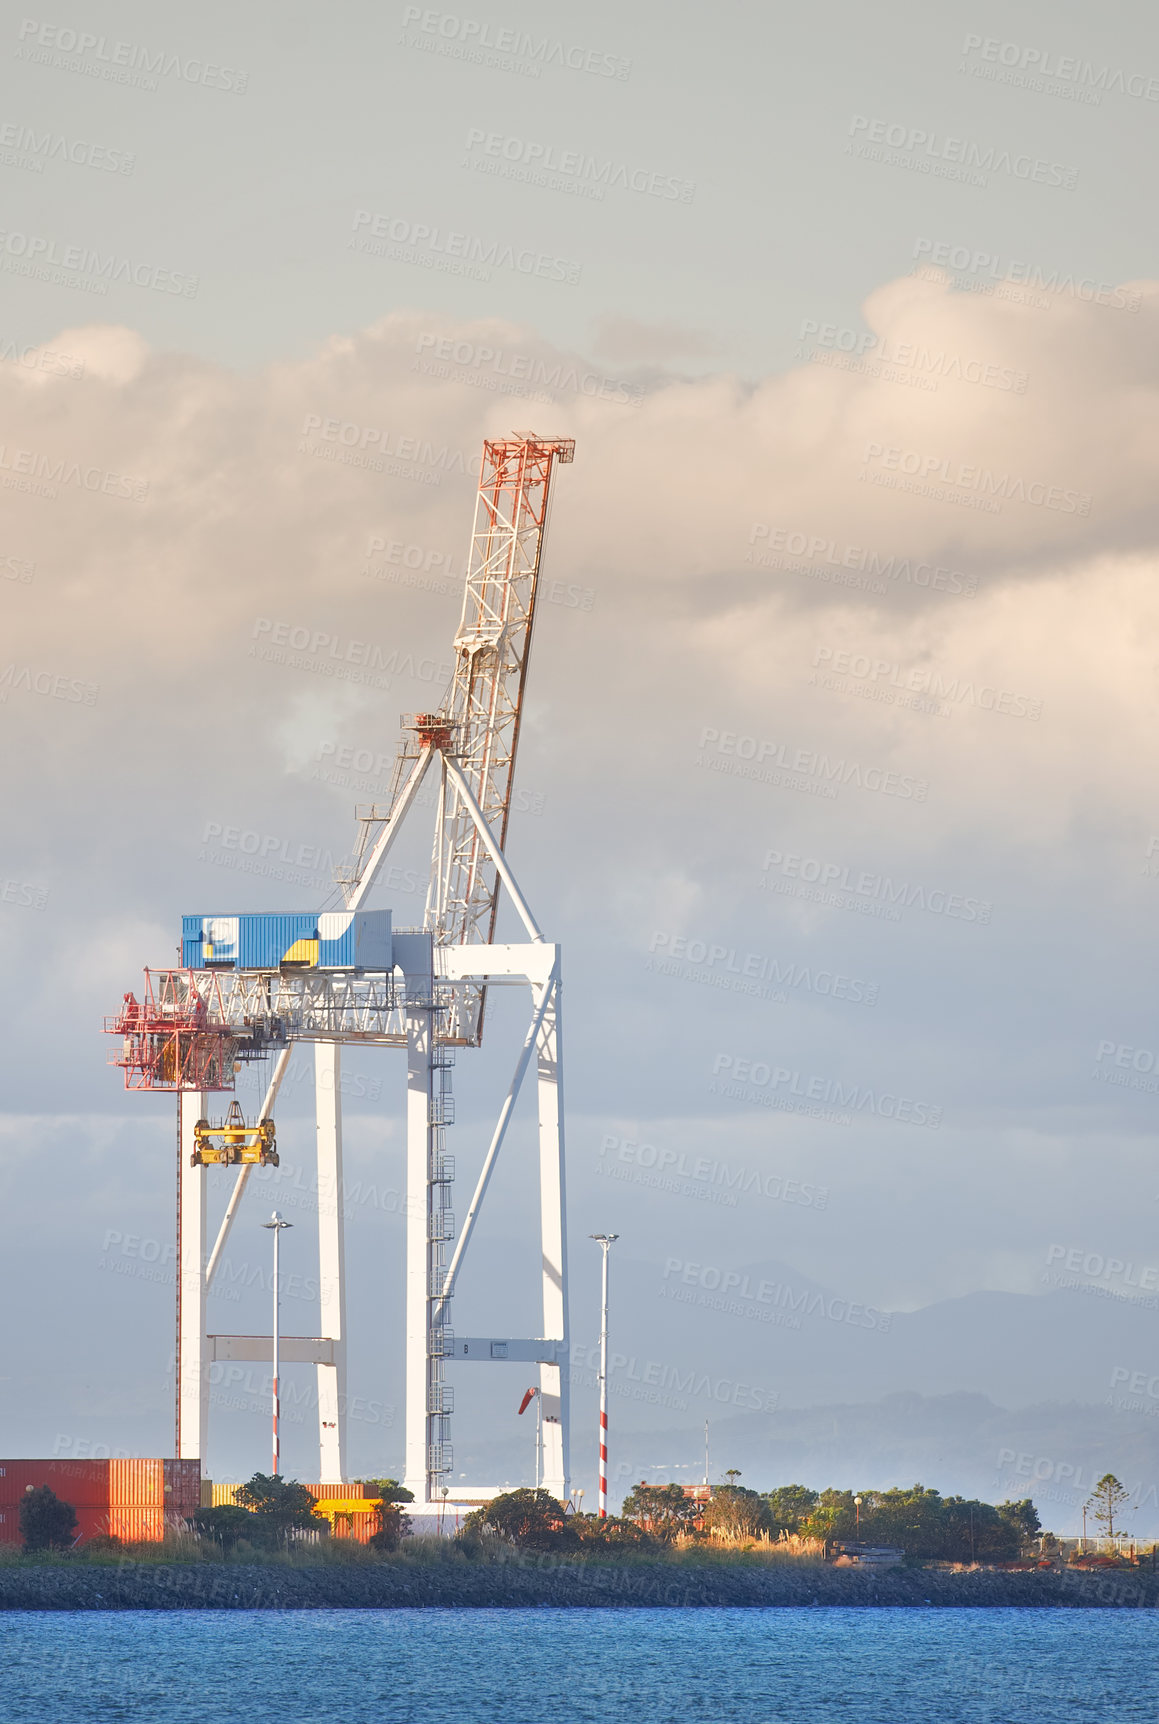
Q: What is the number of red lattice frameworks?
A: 2